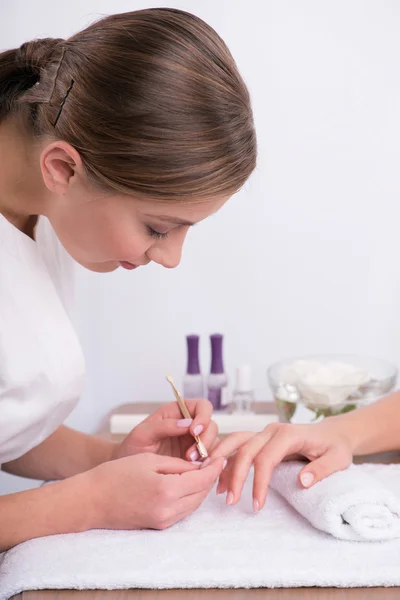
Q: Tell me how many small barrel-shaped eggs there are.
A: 0